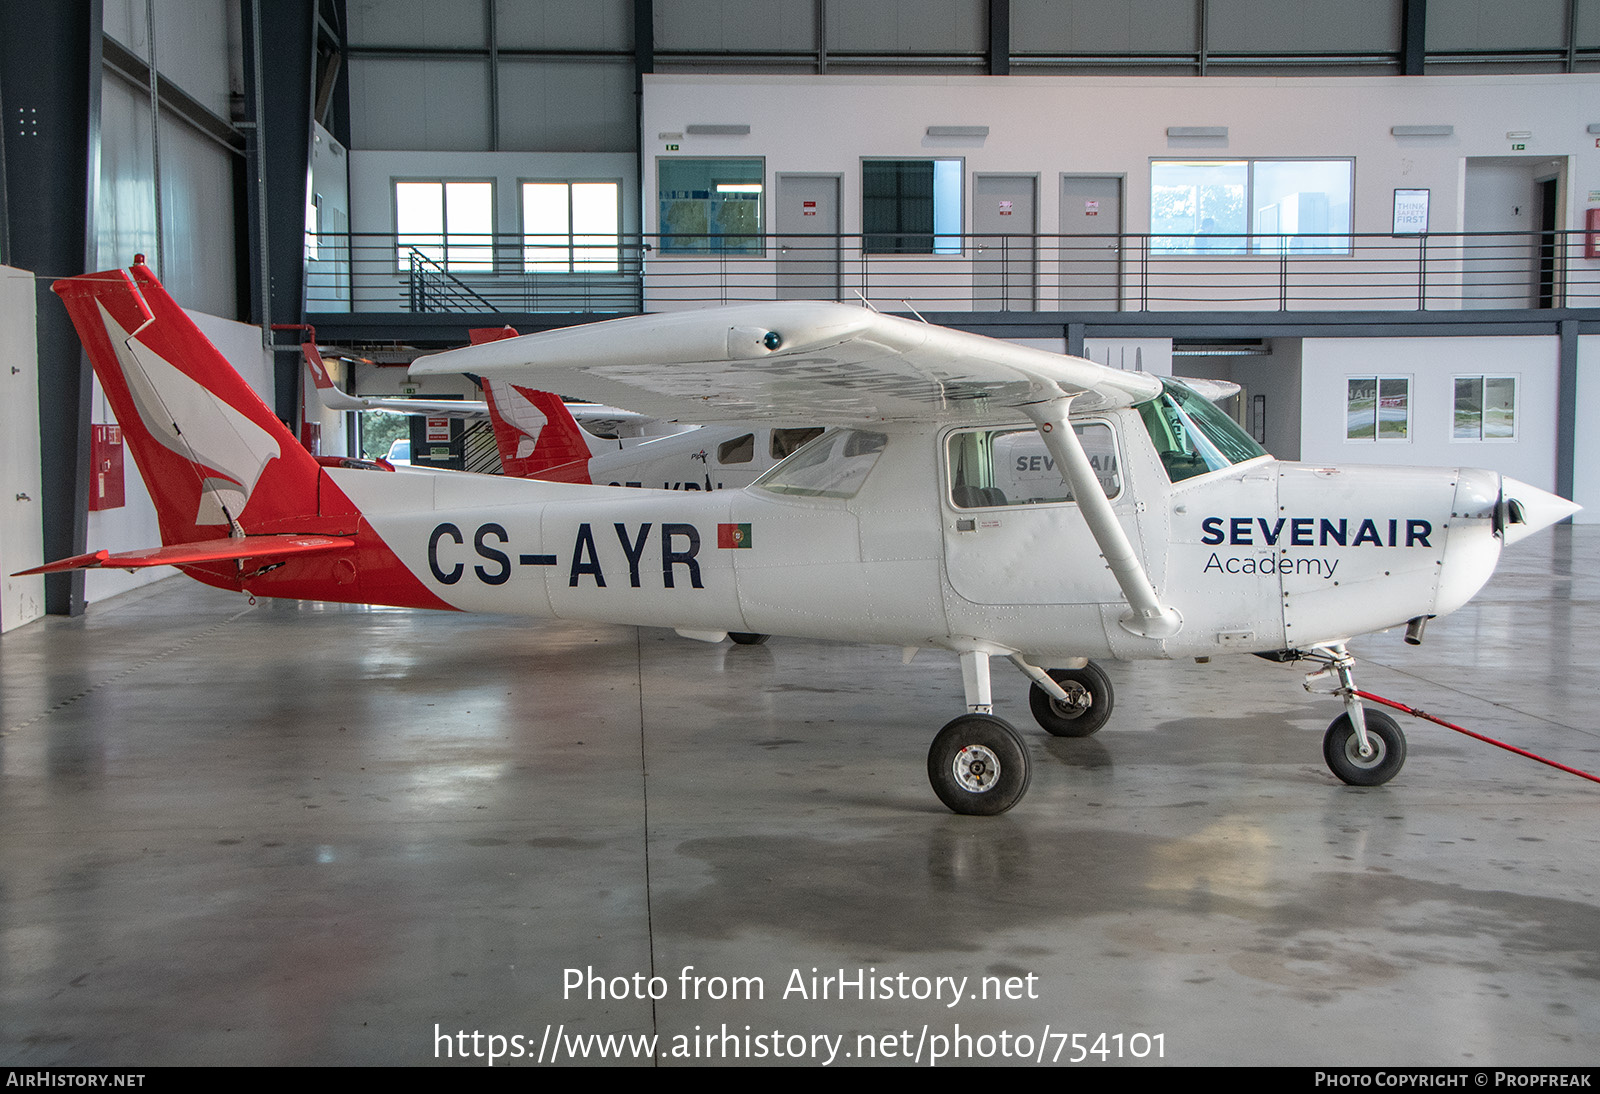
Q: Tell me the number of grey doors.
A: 3